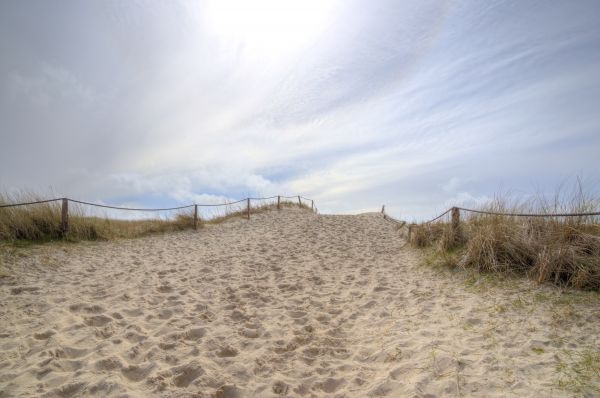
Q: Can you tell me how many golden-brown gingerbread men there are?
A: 0